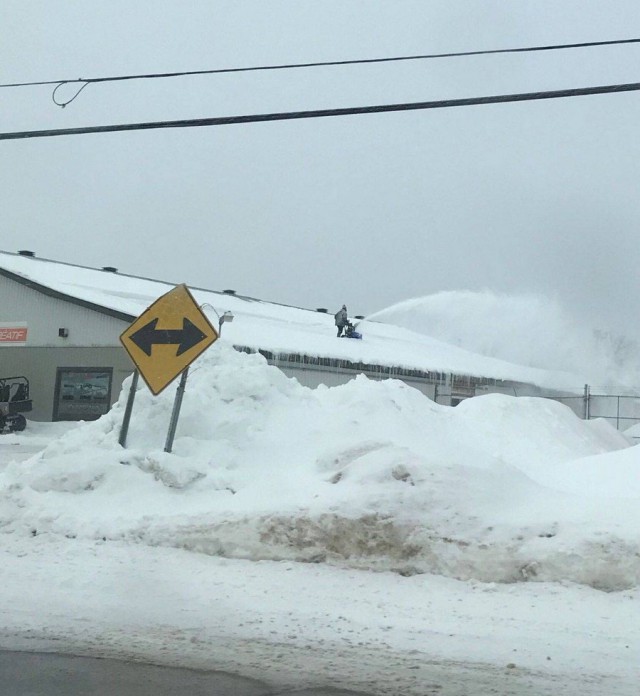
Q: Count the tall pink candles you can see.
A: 0